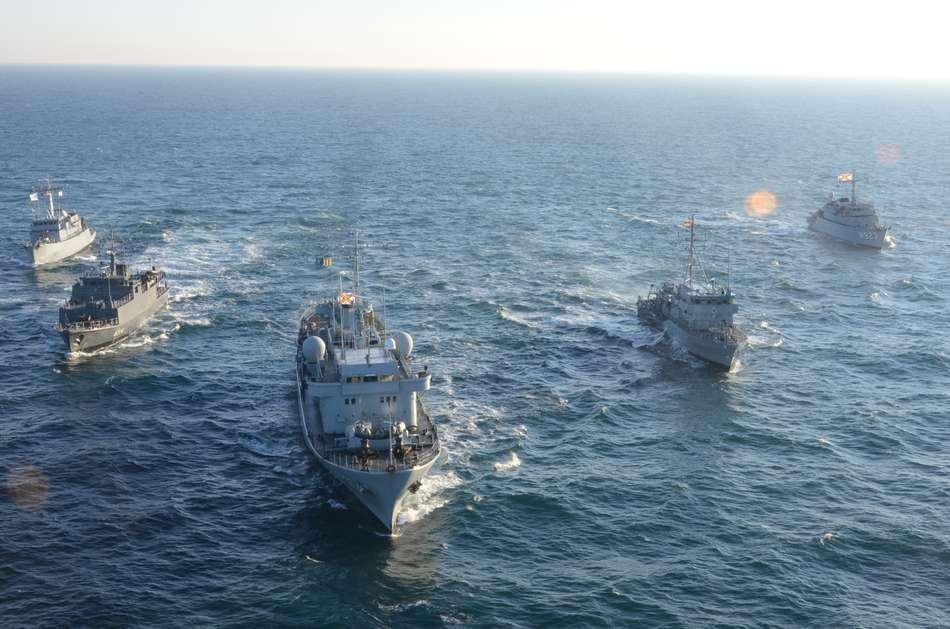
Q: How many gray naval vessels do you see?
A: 5